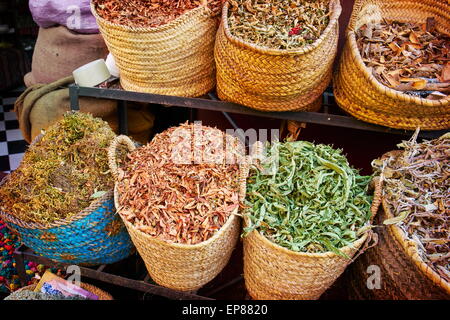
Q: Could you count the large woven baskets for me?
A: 7